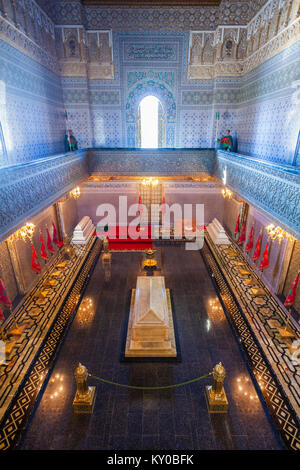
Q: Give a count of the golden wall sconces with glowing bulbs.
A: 5